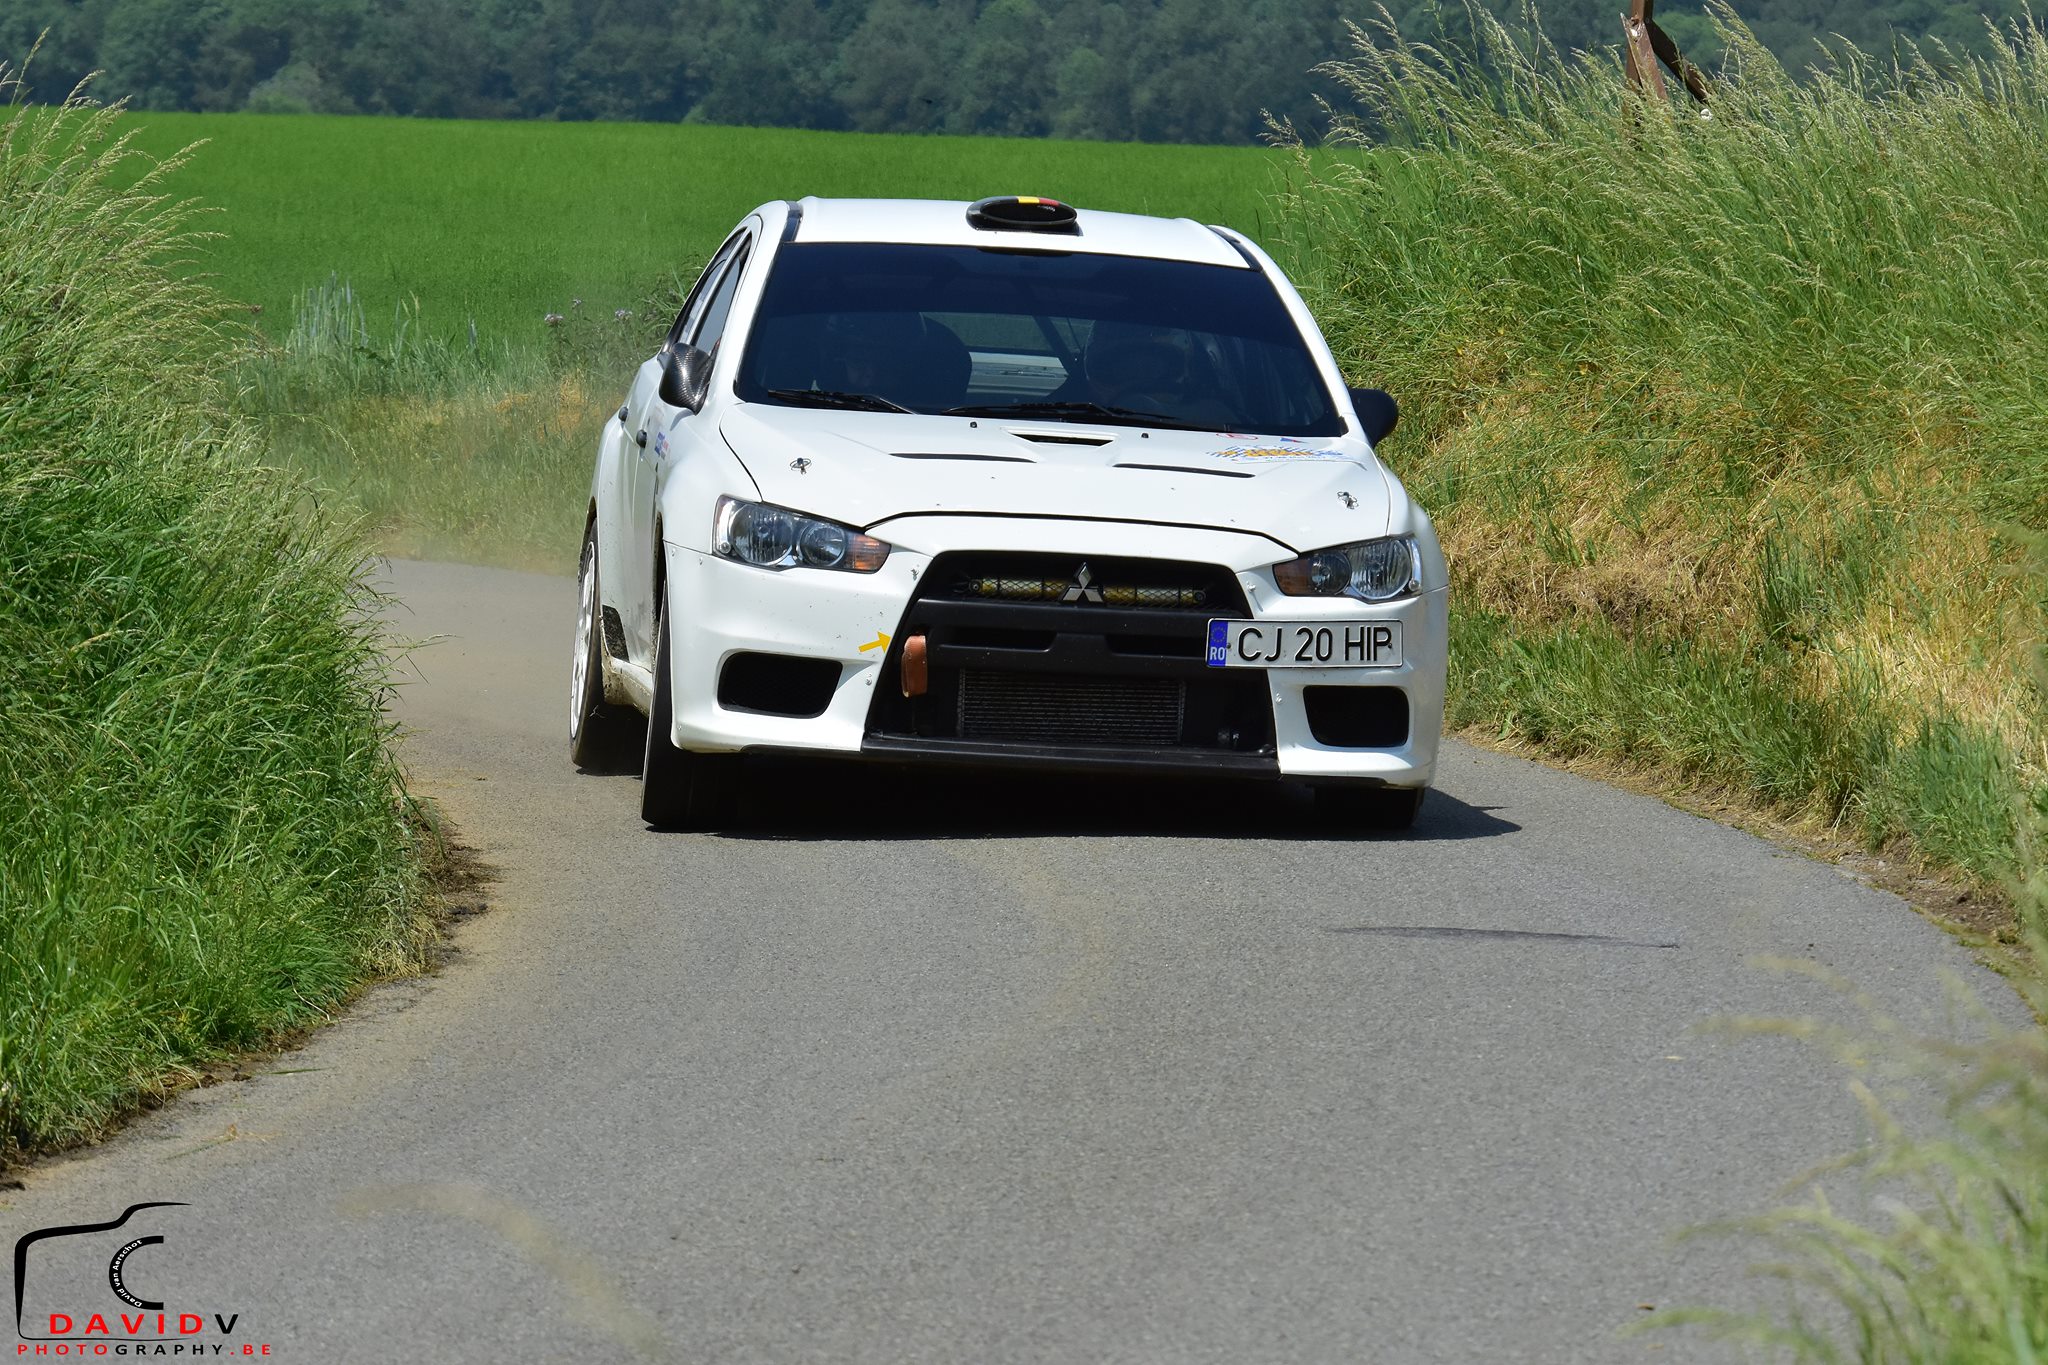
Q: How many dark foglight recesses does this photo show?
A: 2